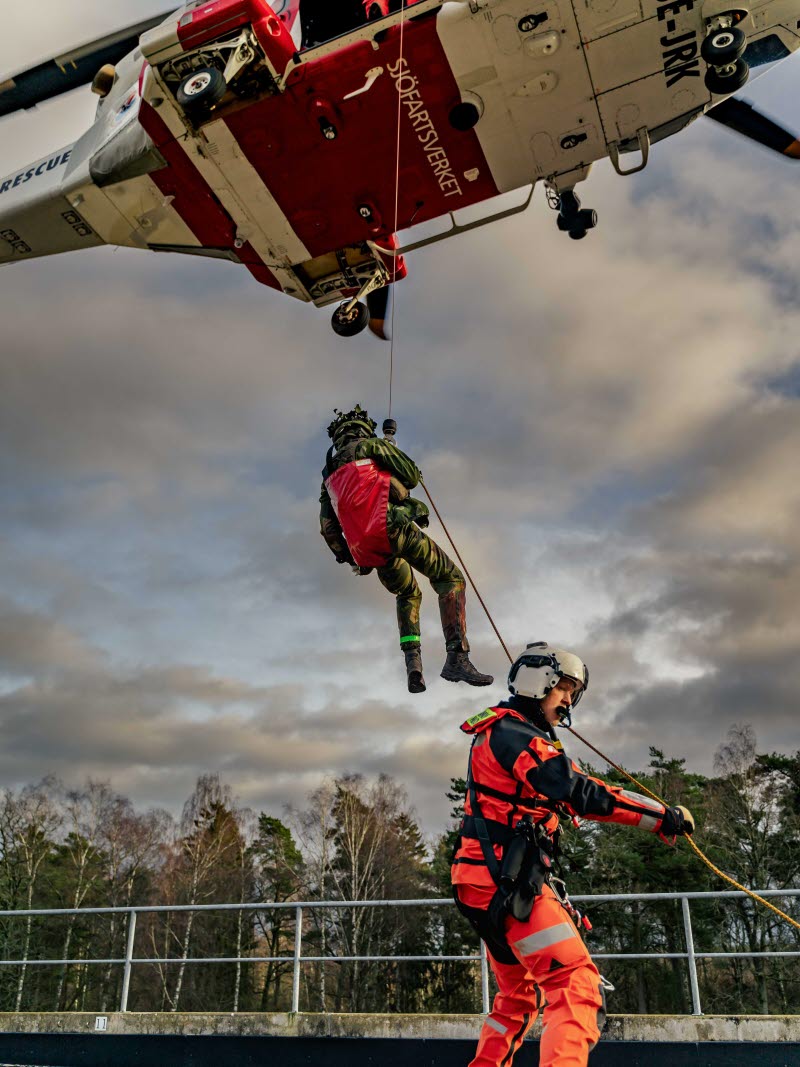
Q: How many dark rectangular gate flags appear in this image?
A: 0